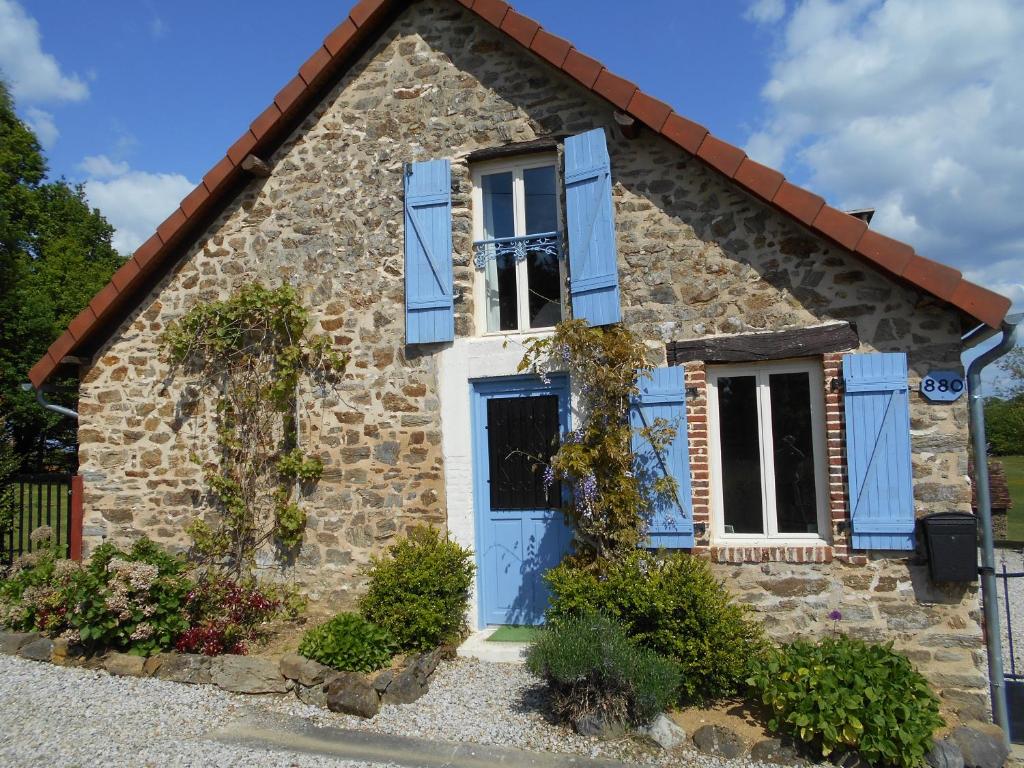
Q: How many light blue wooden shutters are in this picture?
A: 4